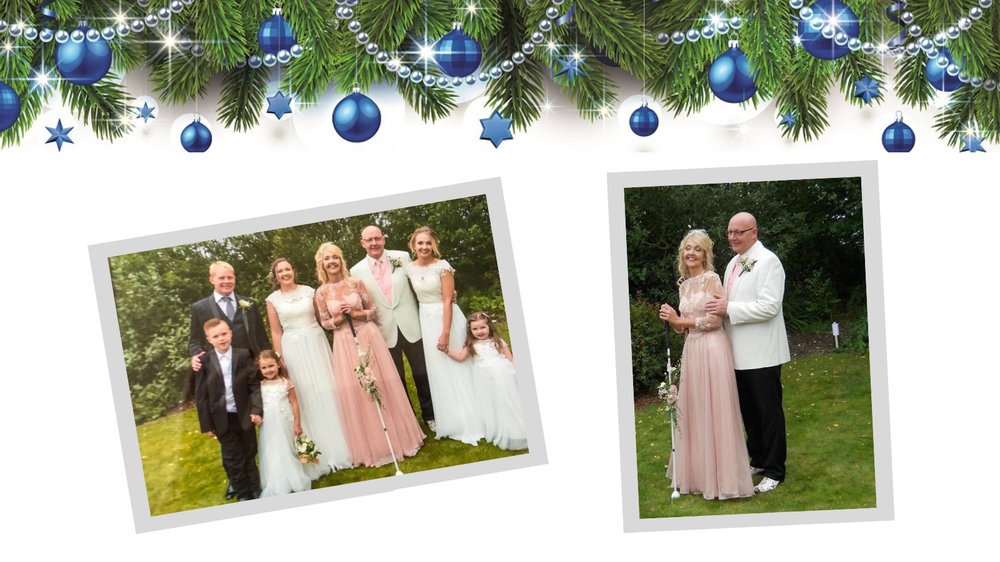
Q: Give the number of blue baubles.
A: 11